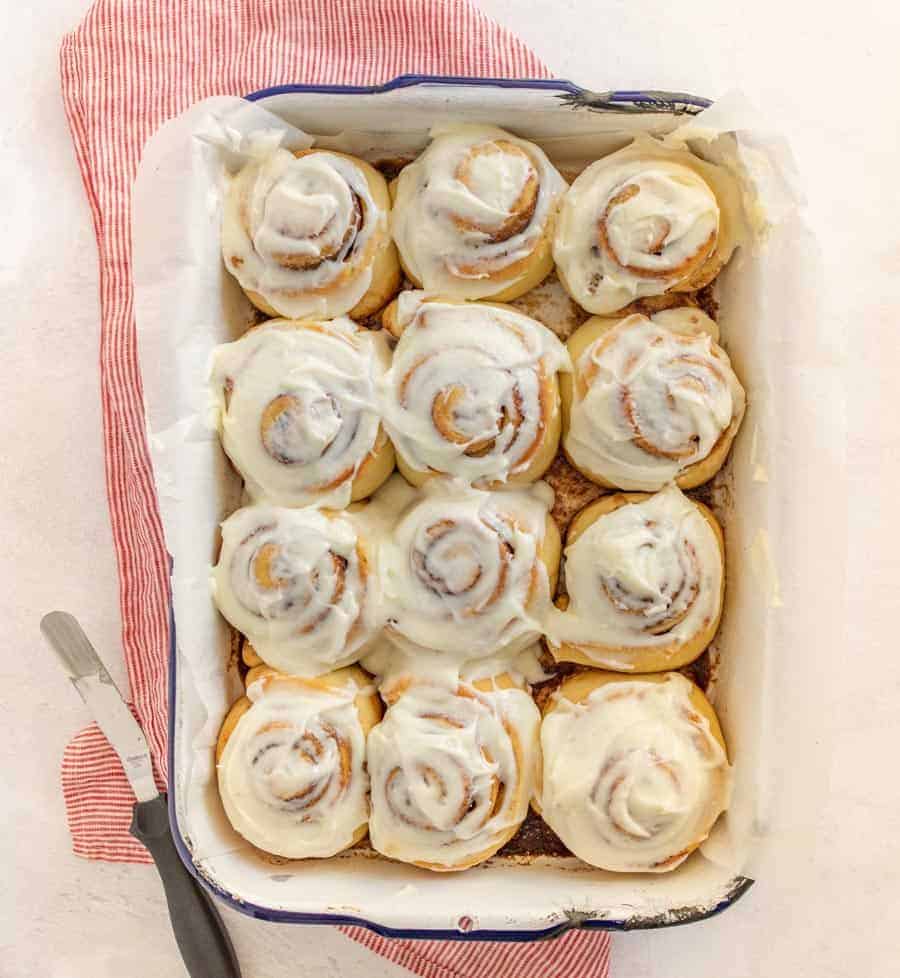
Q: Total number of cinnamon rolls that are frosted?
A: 12